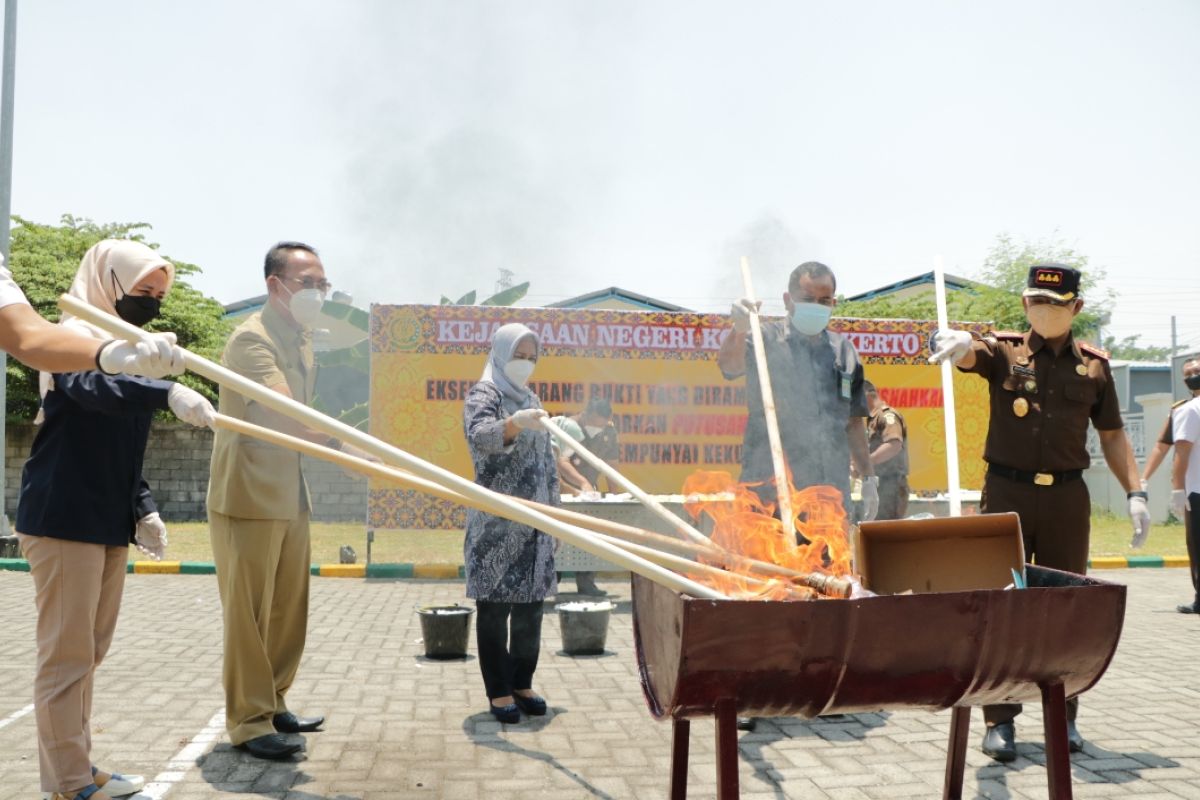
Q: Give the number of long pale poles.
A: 6